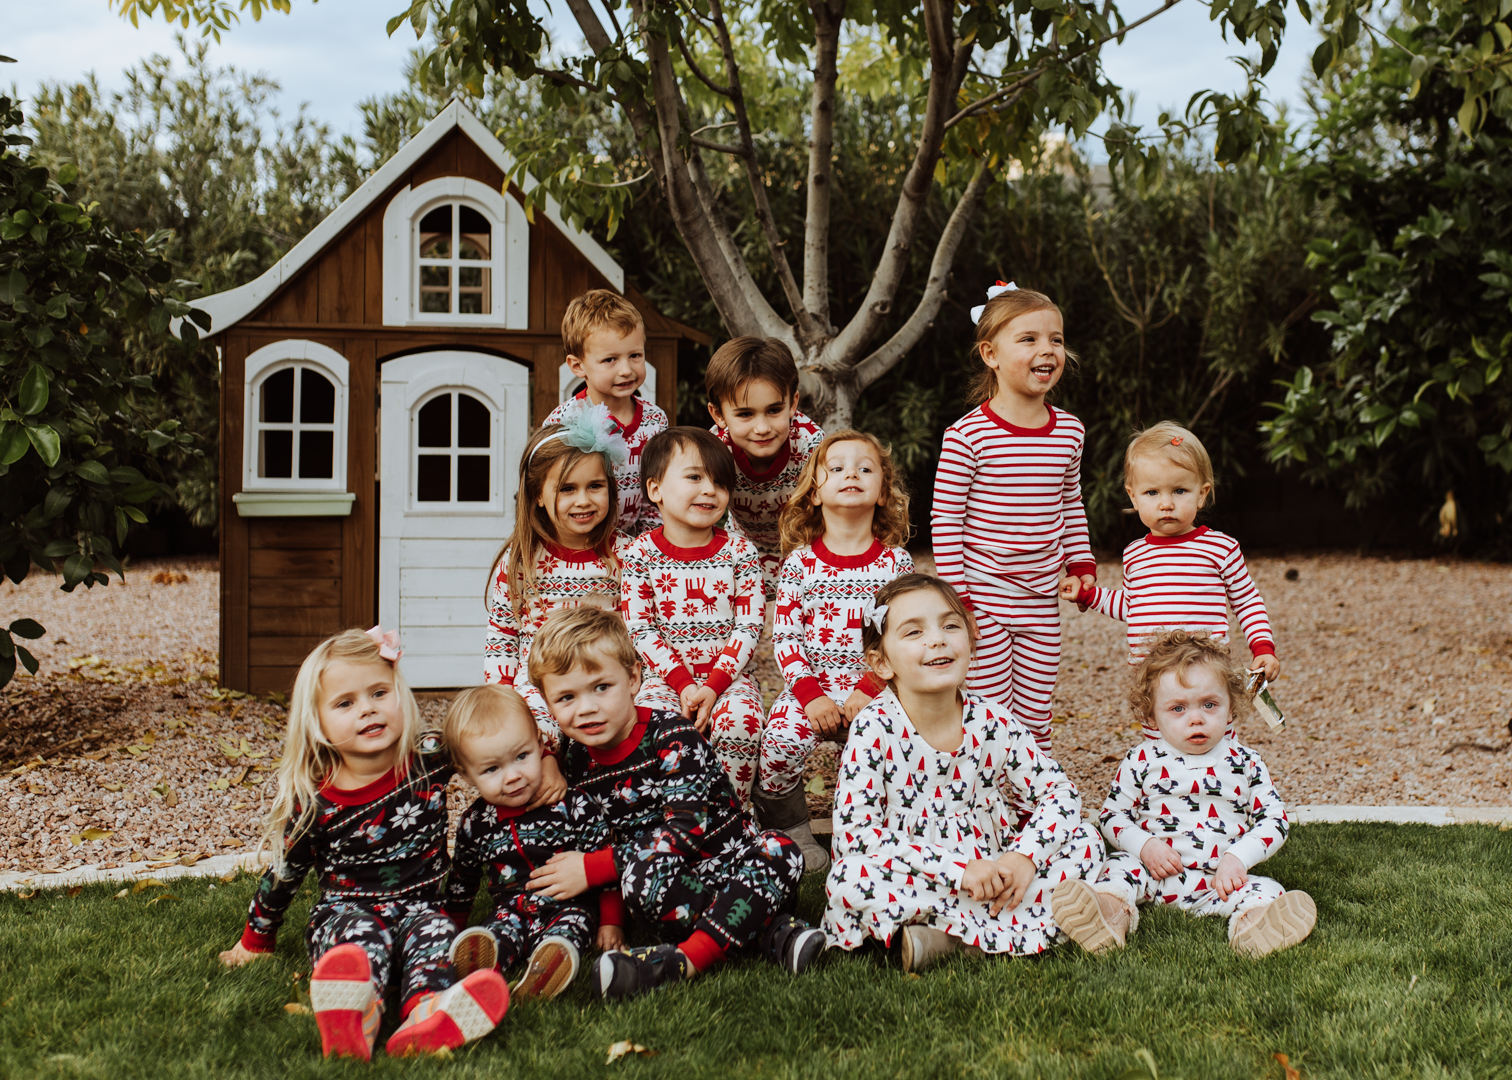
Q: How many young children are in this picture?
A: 12